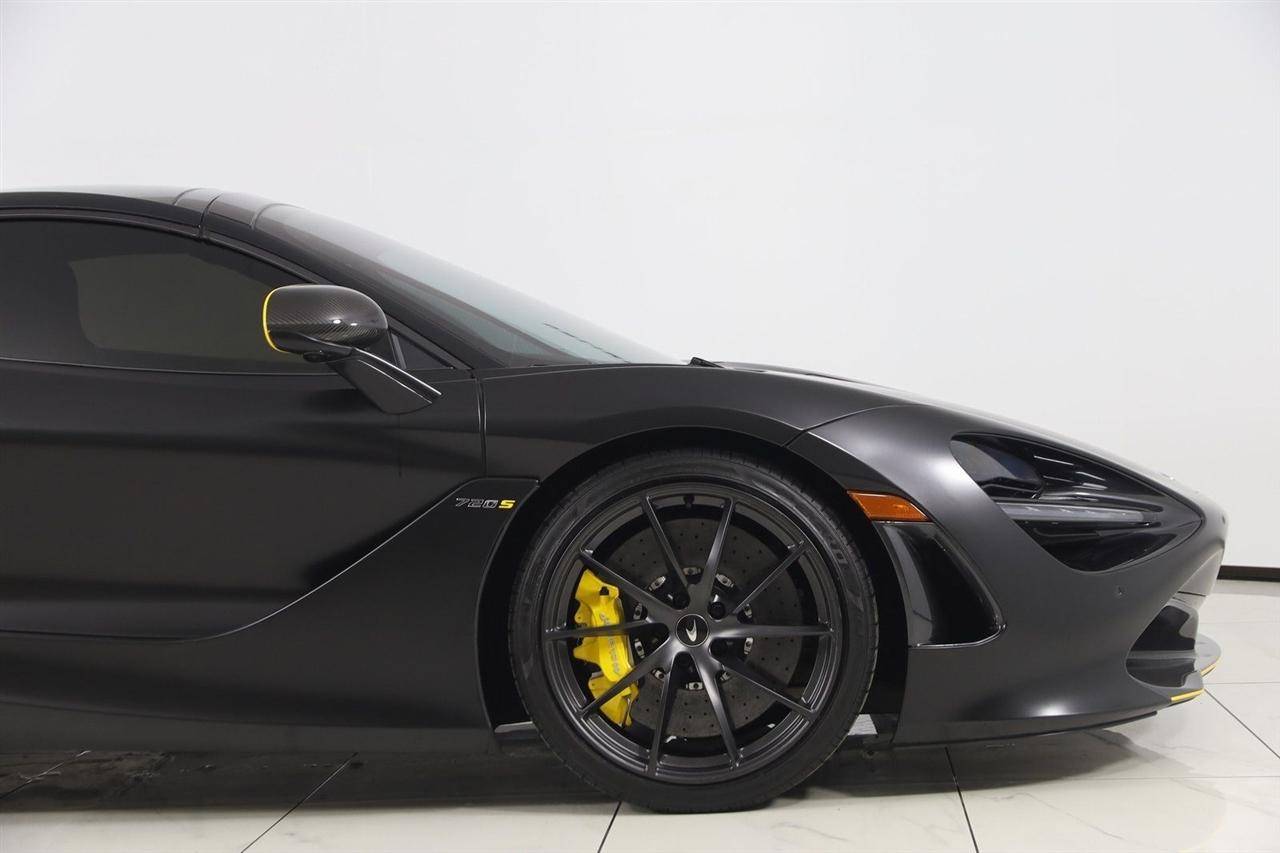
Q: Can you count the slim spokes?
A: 10